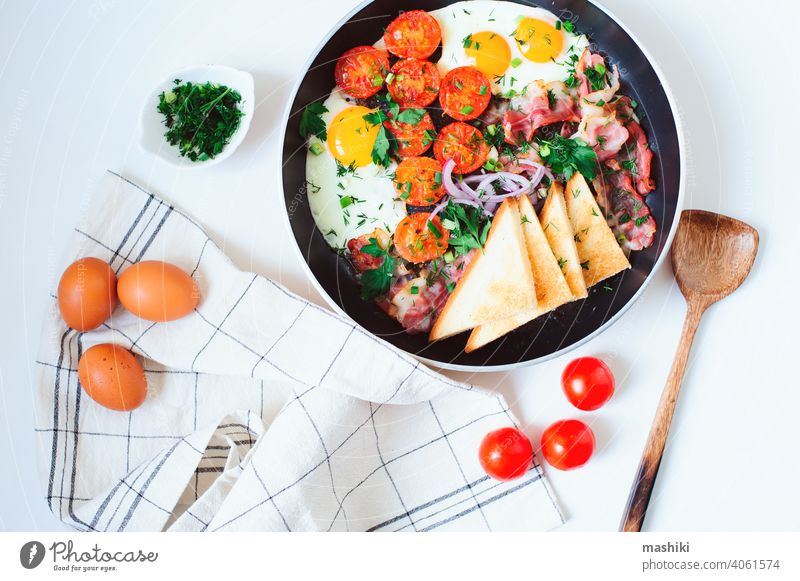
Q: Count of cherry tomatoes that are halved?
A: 8